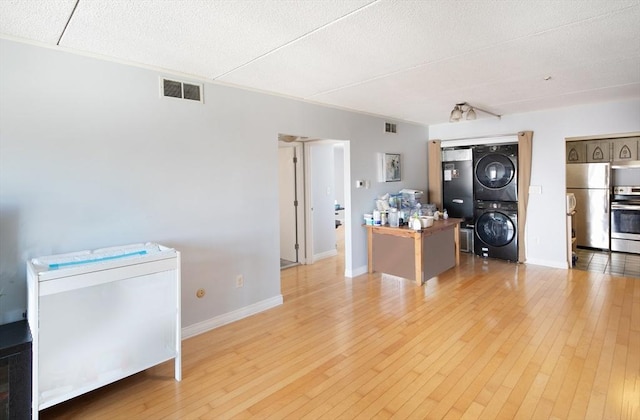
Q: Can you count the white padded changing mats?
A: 1